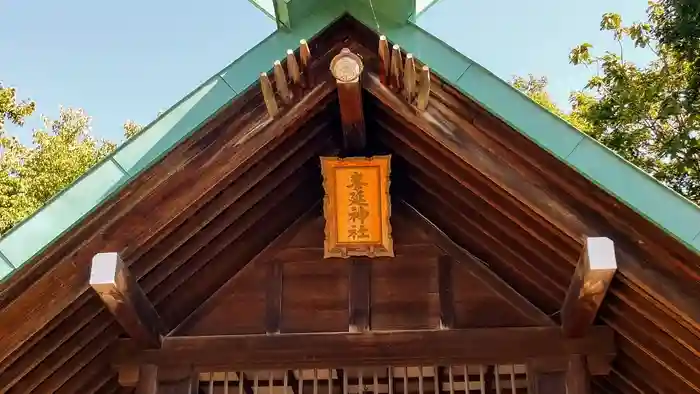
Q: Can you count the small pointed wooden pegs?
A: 8